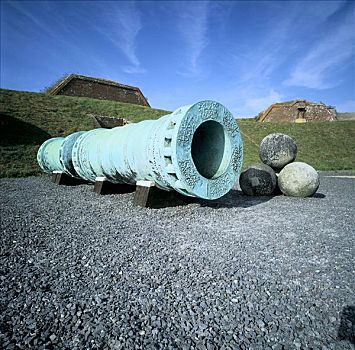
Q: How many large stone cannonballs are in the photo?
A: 3